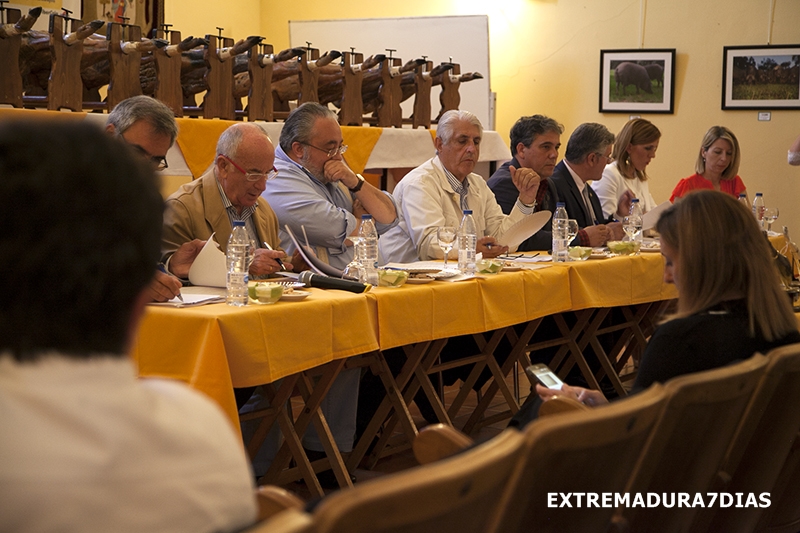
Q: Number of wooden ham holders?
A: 11